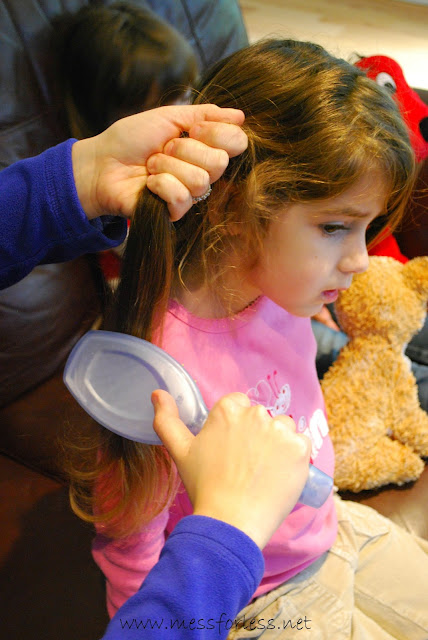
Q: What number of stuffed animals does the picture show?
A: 2